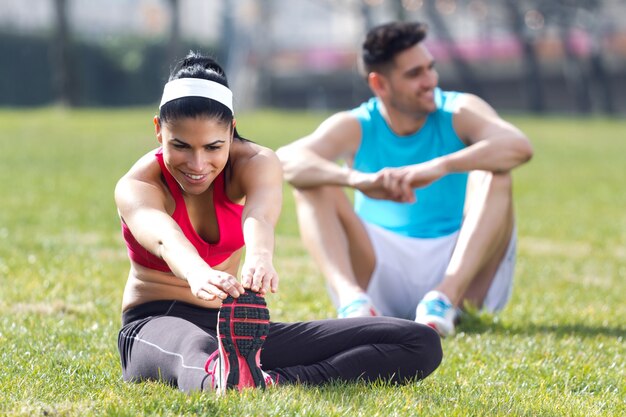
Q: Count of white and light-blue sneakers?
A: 2